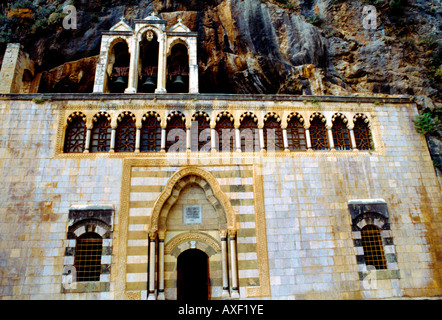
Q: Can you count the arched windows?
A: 15